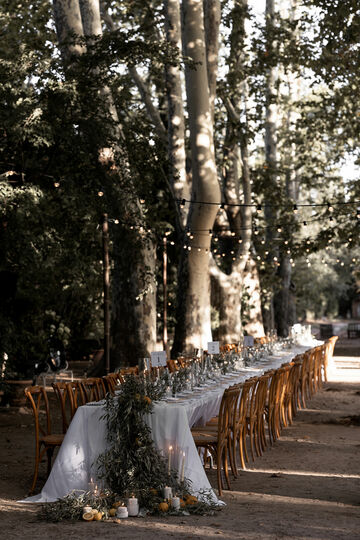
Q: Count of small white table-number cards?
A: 3